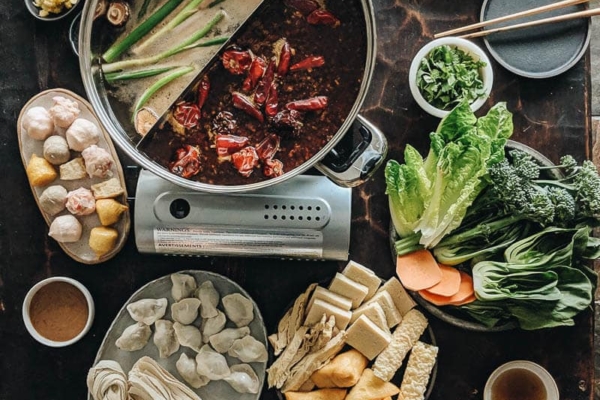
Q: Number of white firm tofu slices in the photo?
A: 8